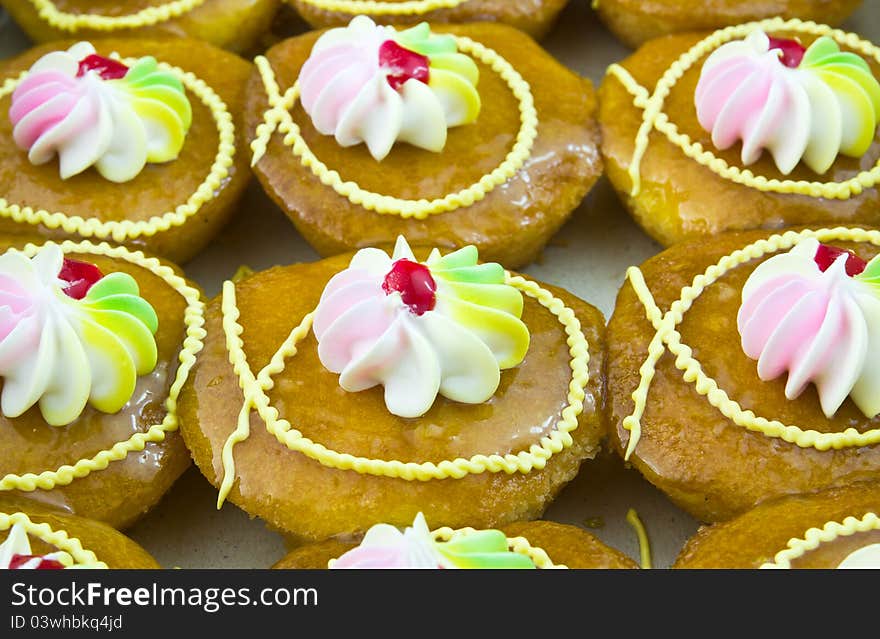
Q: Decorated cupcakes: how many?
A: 12